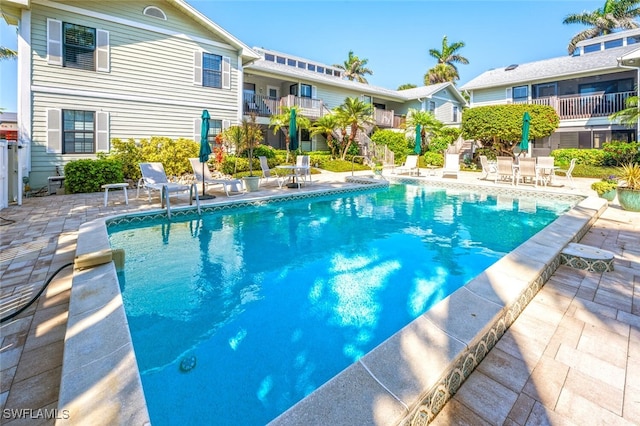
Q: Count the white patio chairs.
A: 11